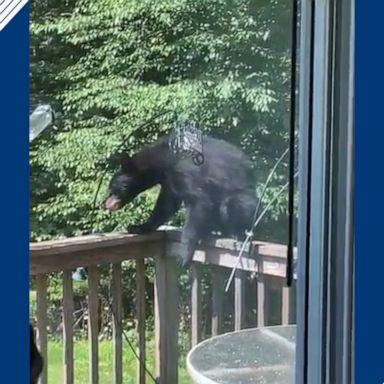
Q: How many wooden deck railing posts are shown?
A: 11